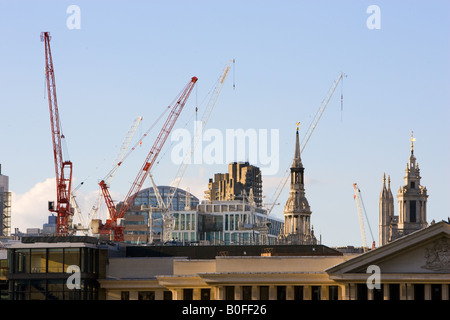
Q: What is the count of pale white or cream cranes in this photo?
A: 4